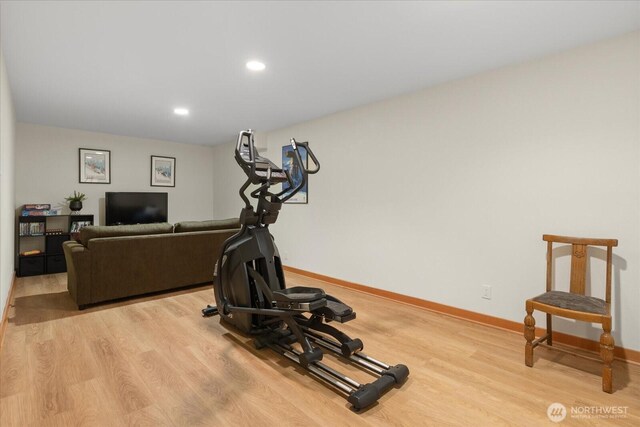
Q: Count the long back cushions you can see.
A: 2